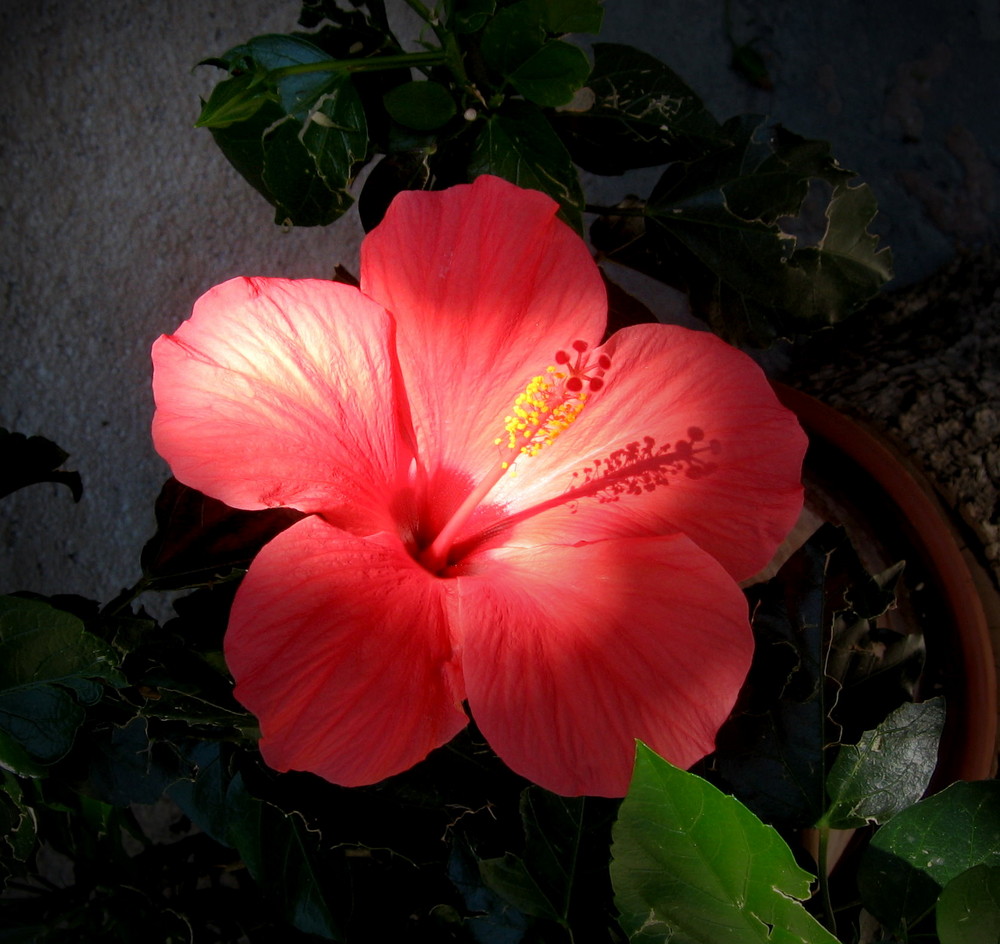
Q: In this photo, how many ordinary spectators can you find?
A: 0